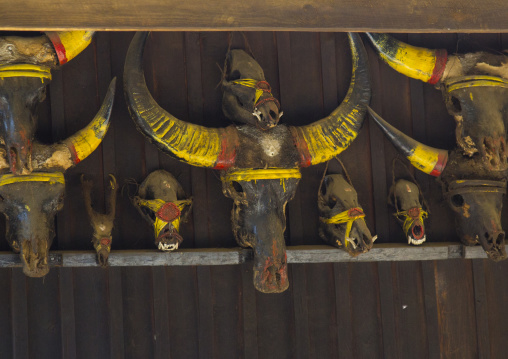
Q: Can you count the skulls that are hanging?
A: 10